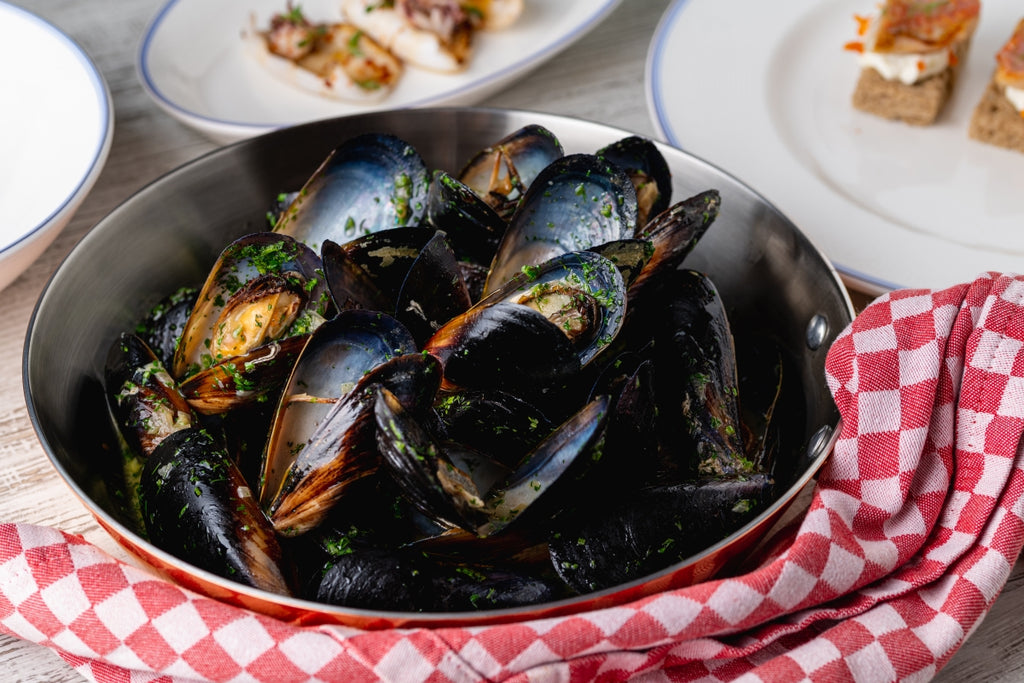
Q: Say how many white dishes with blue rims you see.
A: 3